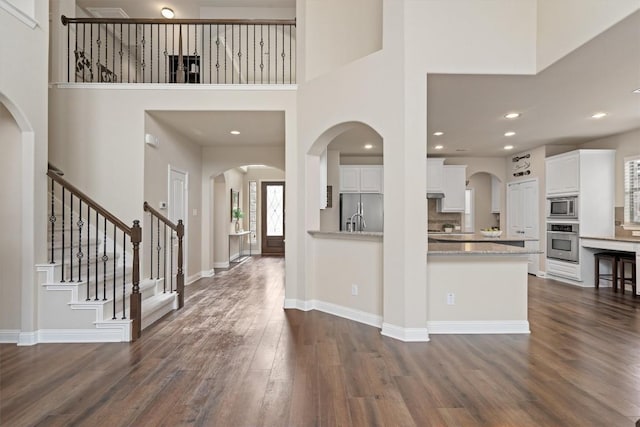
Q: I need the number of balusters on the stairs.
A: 13